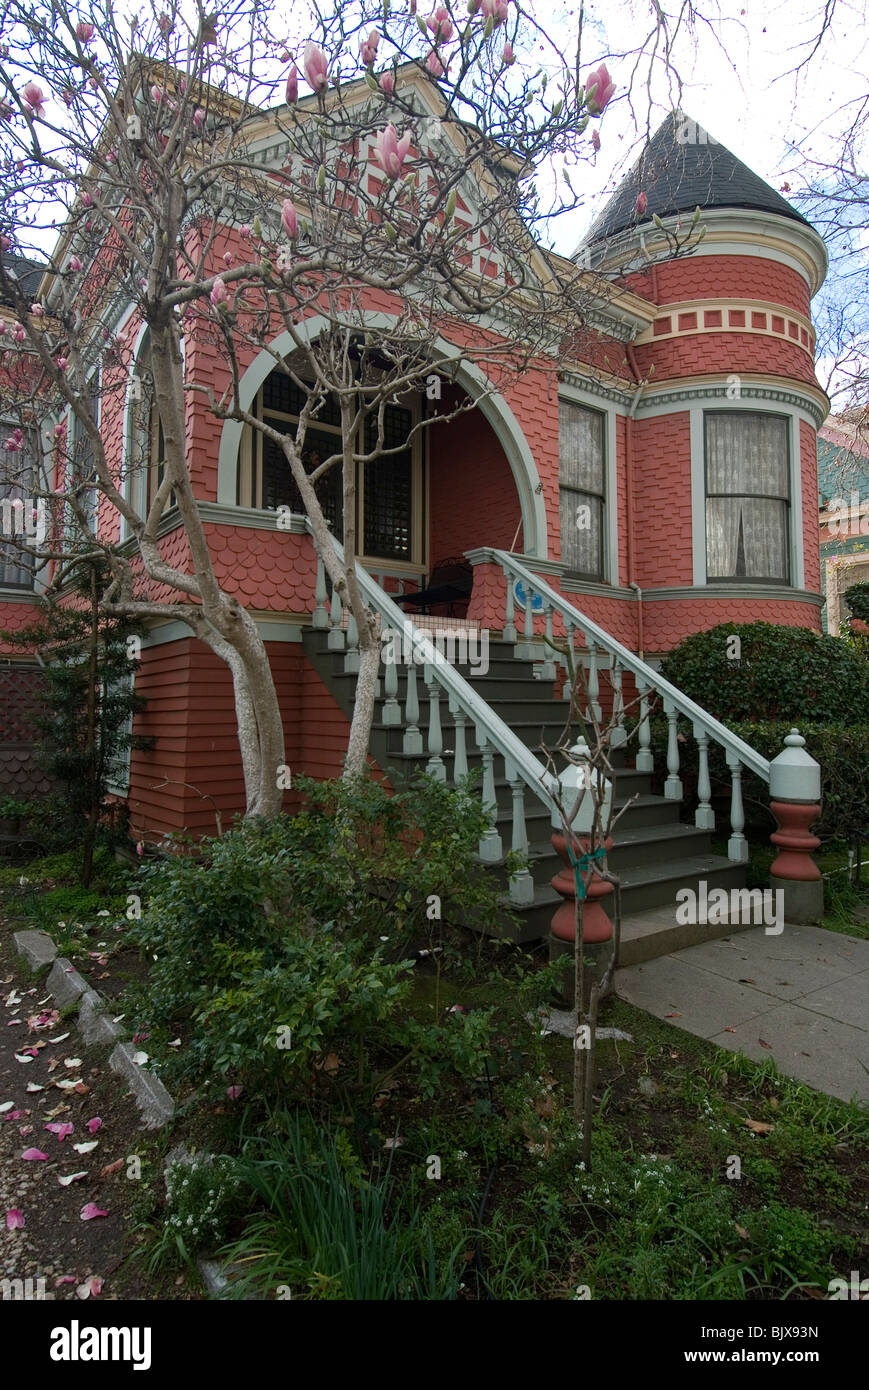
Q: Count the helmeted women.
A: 0